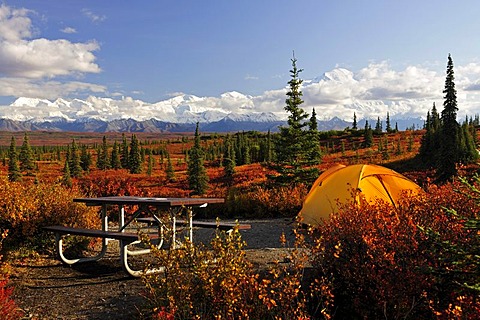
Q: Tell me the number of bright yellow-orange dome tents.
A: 1